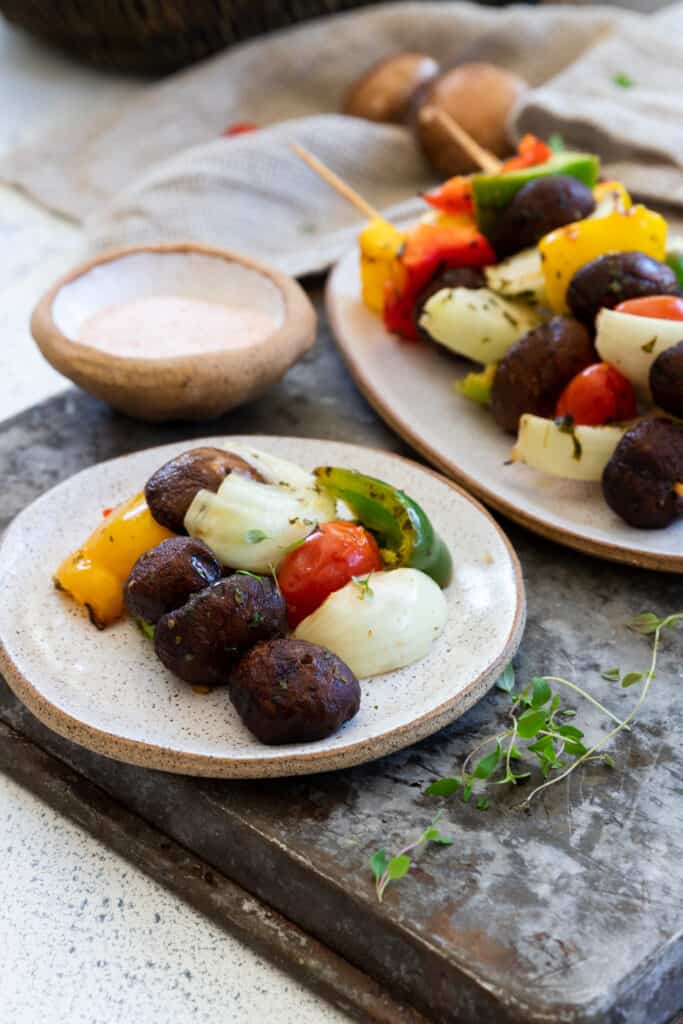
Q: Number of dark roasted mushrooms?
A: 10